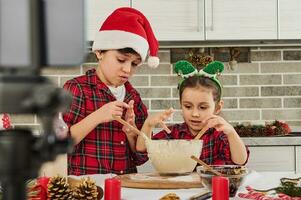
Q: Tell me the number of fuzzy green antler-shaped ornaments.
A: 2